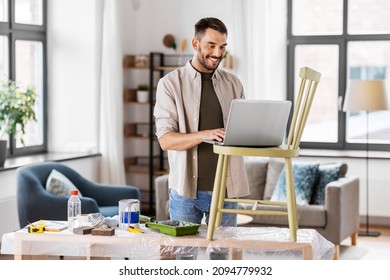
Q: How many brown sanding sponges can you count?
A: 2